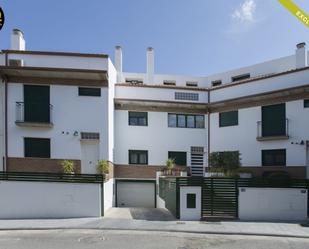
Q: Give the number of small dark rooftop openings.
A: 5